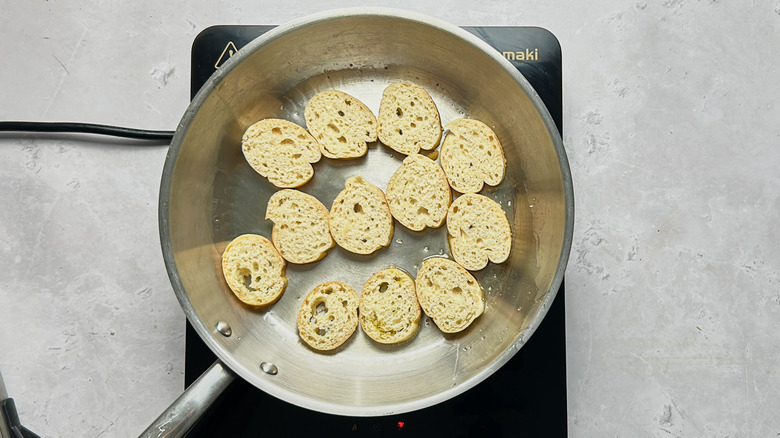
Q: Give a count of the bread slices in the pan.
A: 12